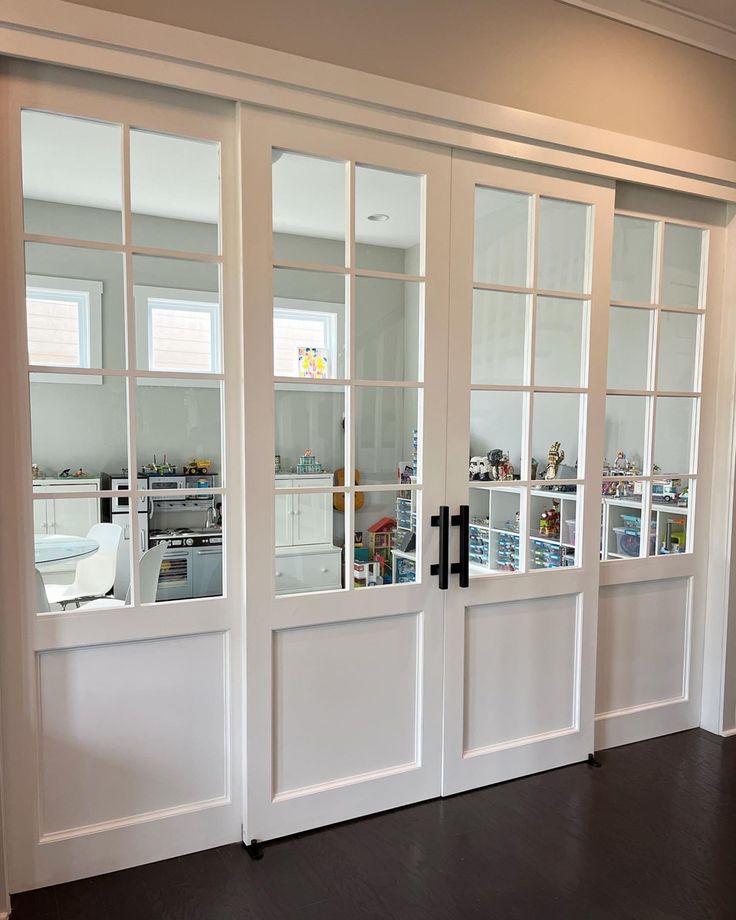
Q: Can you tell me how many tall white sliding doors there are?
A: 4